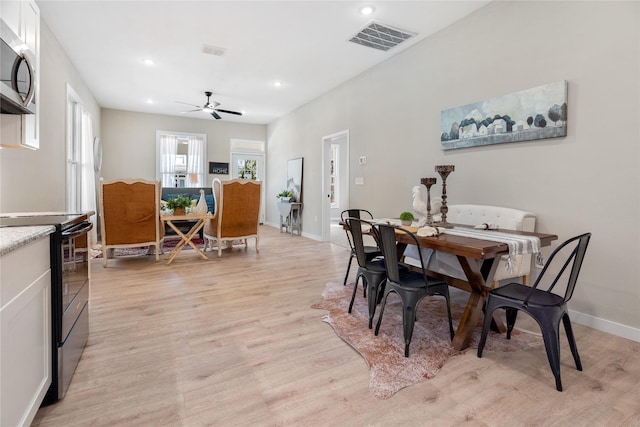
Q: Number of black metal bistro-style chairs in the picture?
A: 4